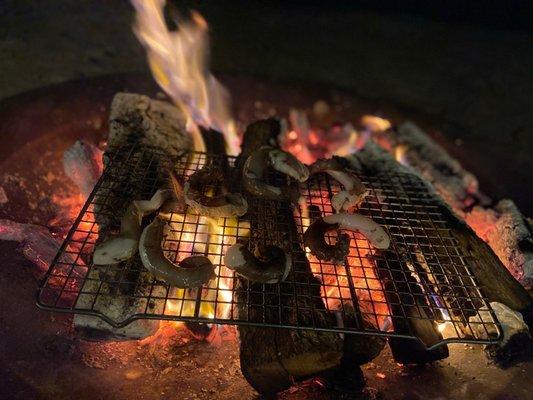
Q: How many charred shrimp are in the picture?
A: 7